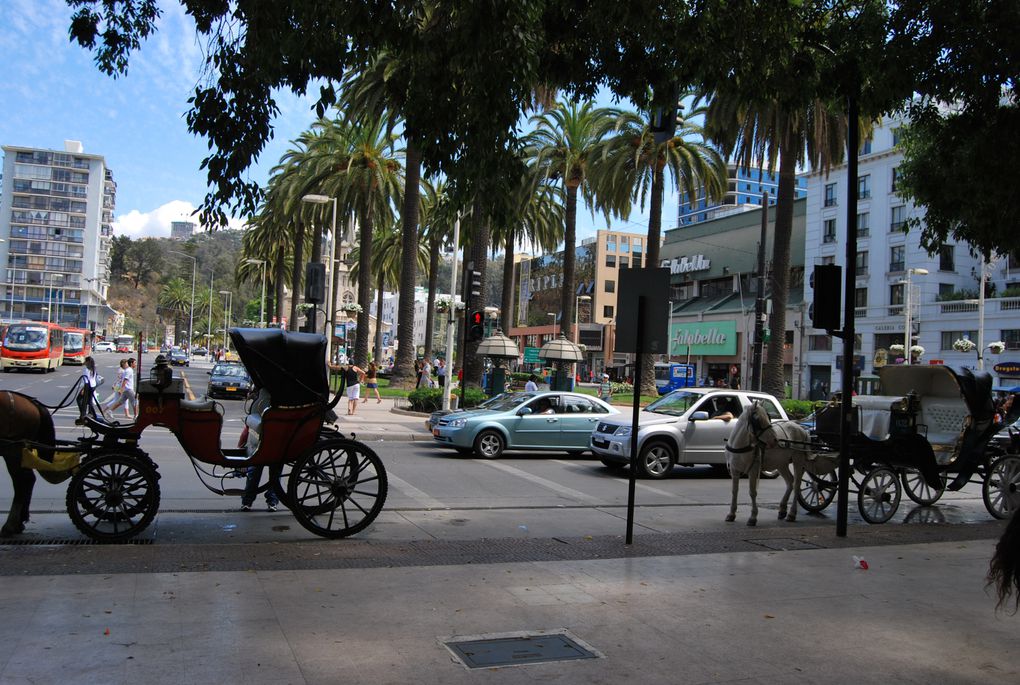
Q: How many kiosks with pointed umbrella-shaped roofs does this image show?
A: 2